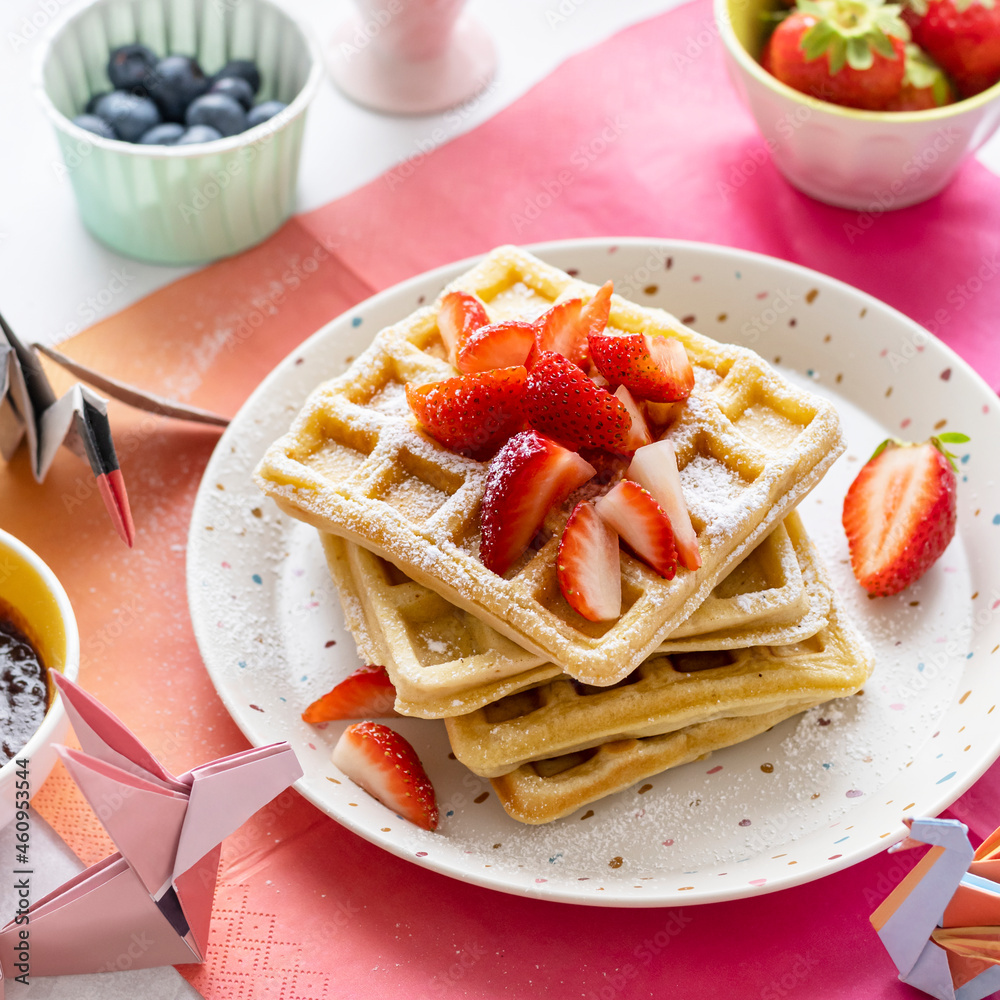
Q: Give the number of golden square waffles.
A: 4